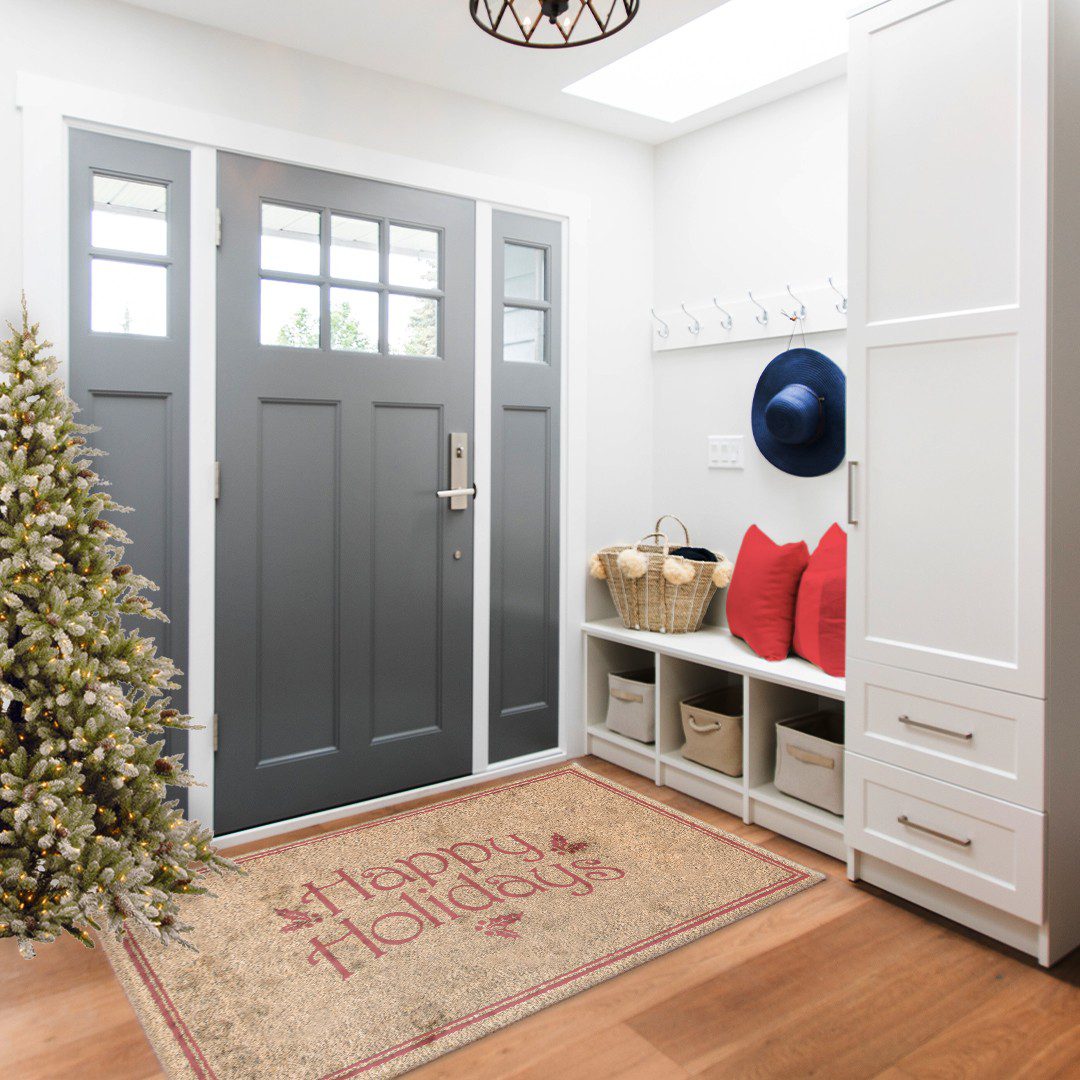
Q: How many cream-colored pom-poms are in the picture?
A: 4